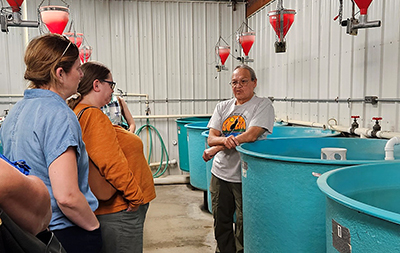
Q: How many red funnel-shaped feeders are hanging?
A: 8